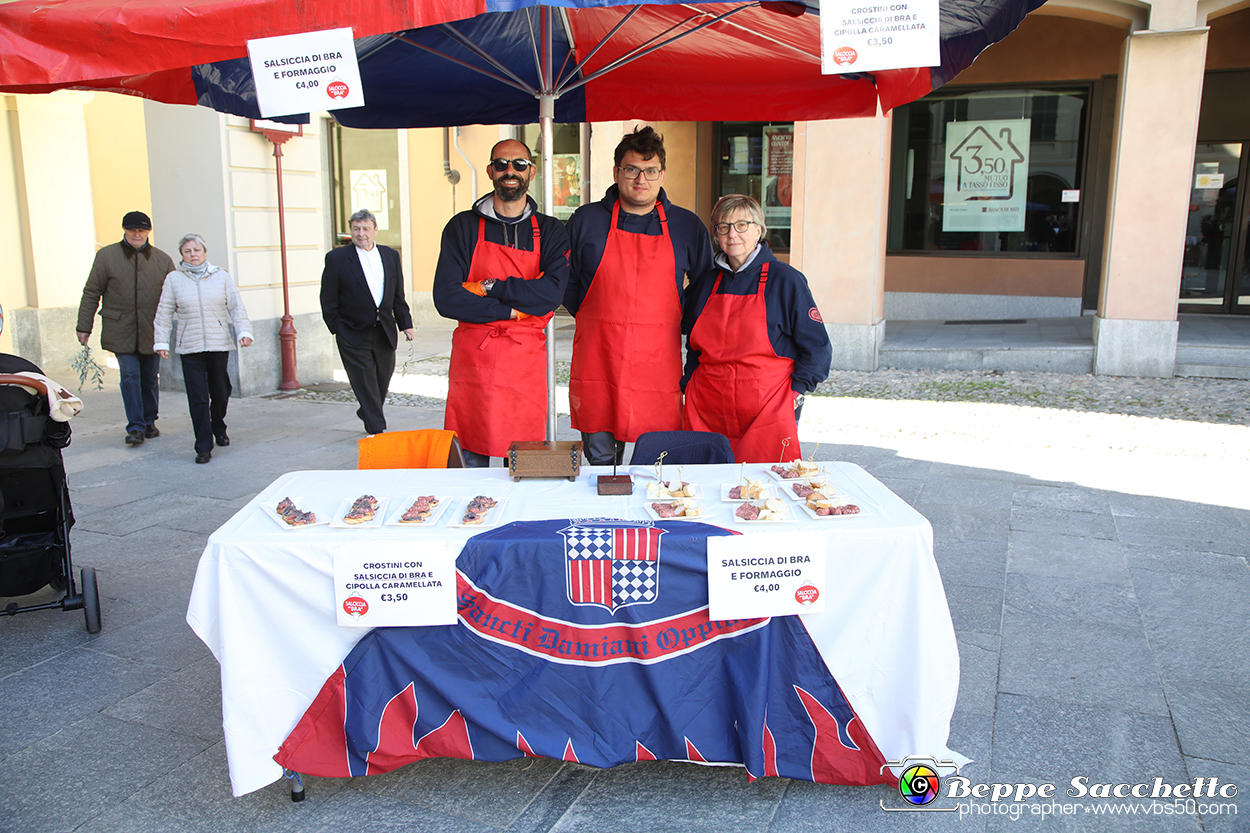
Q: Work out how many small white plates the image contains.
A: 11